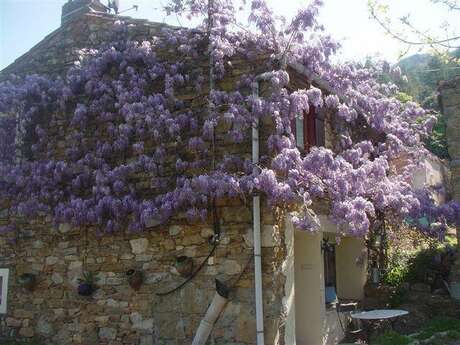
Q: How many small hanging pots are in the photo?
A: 4